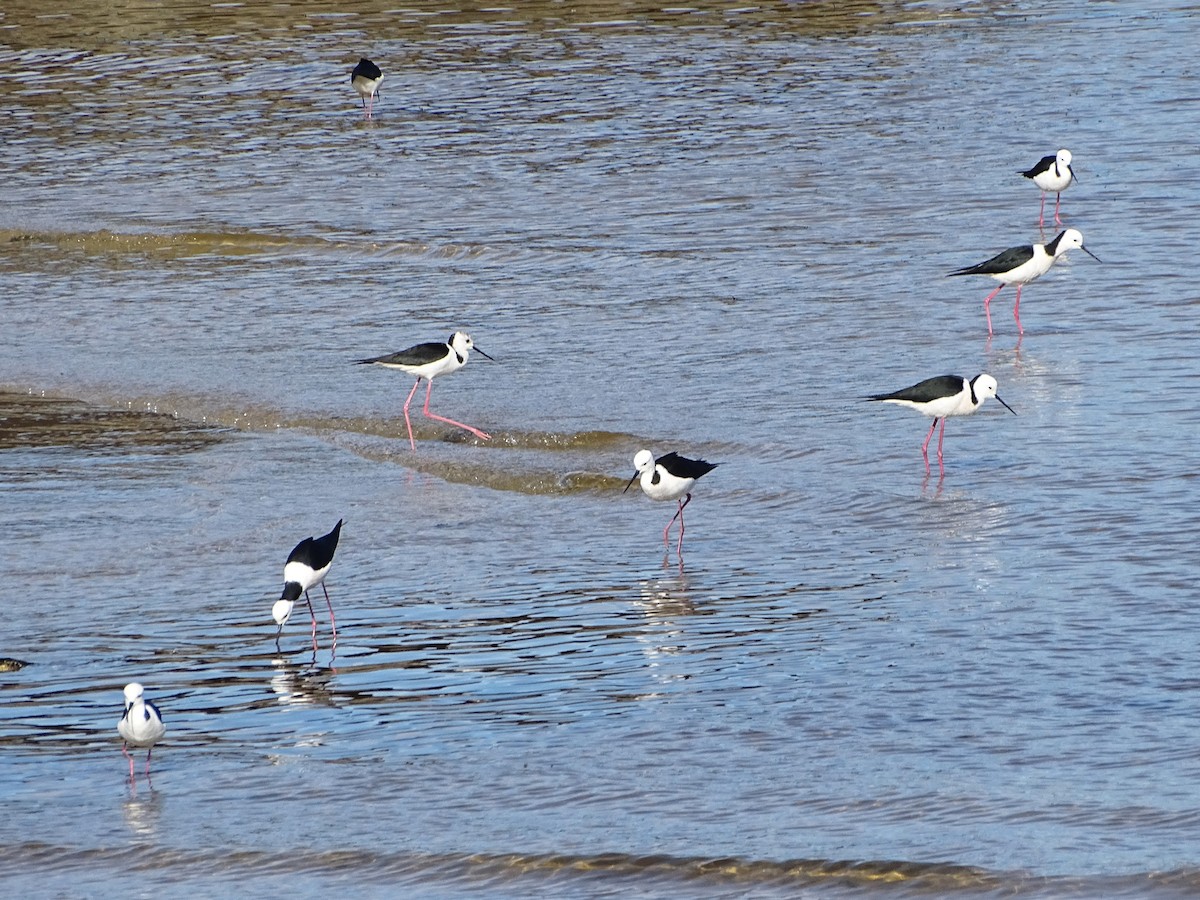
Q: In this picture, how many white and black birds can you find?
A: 8